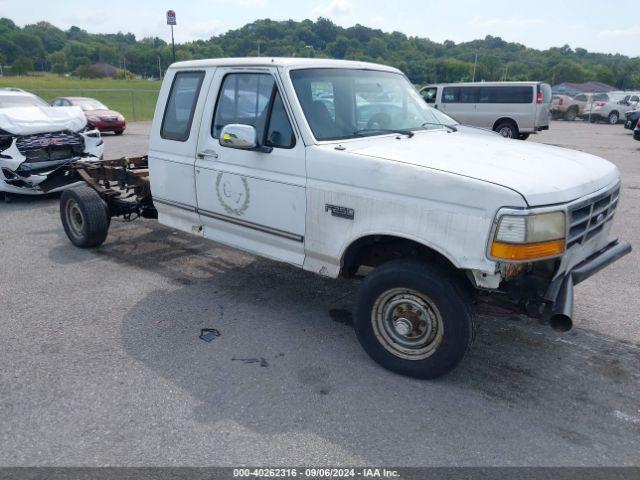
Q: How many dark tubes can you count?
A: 2